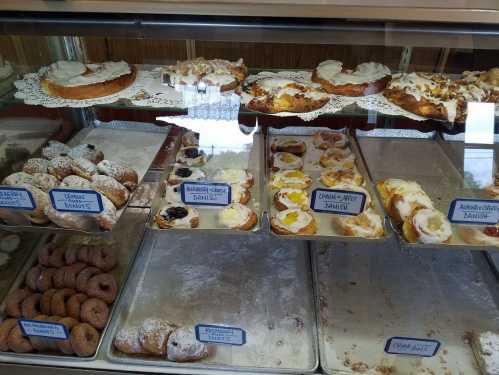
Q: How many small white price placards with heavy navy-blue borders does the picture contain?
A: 8